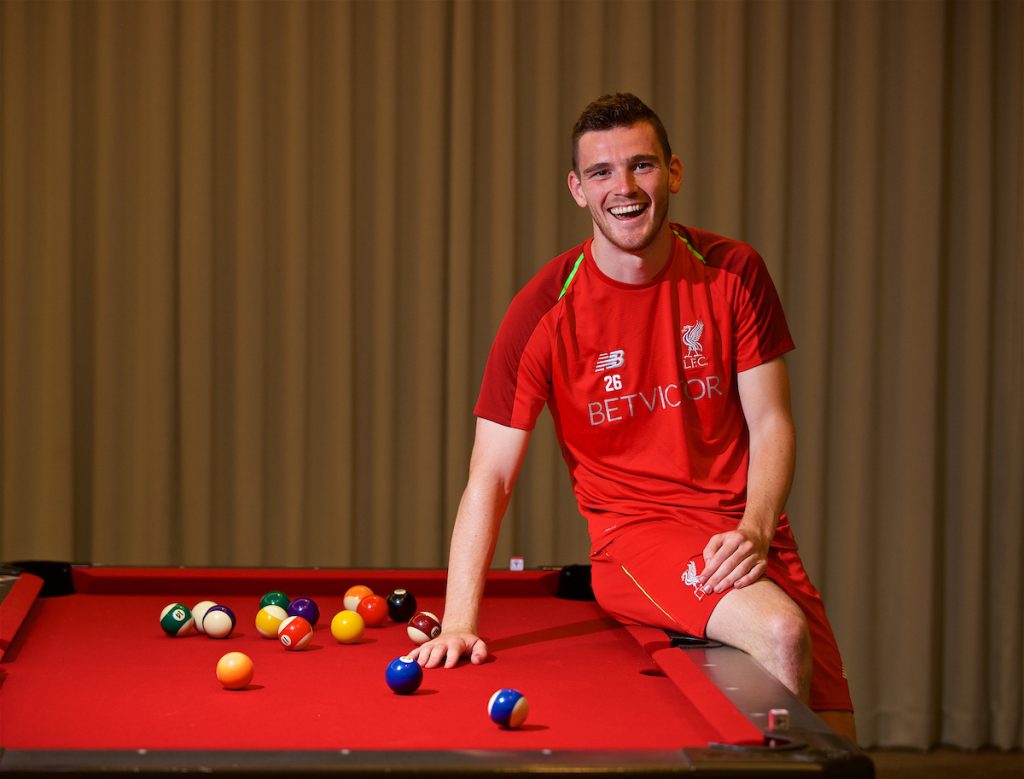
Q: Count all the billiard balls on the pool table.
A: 15